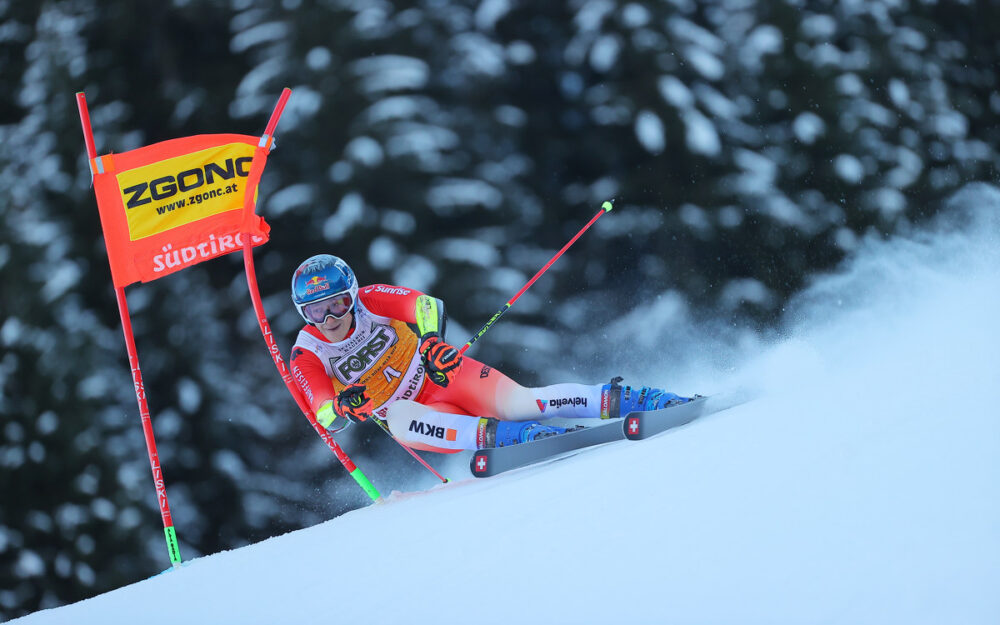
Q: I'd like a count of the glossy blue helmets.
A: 1